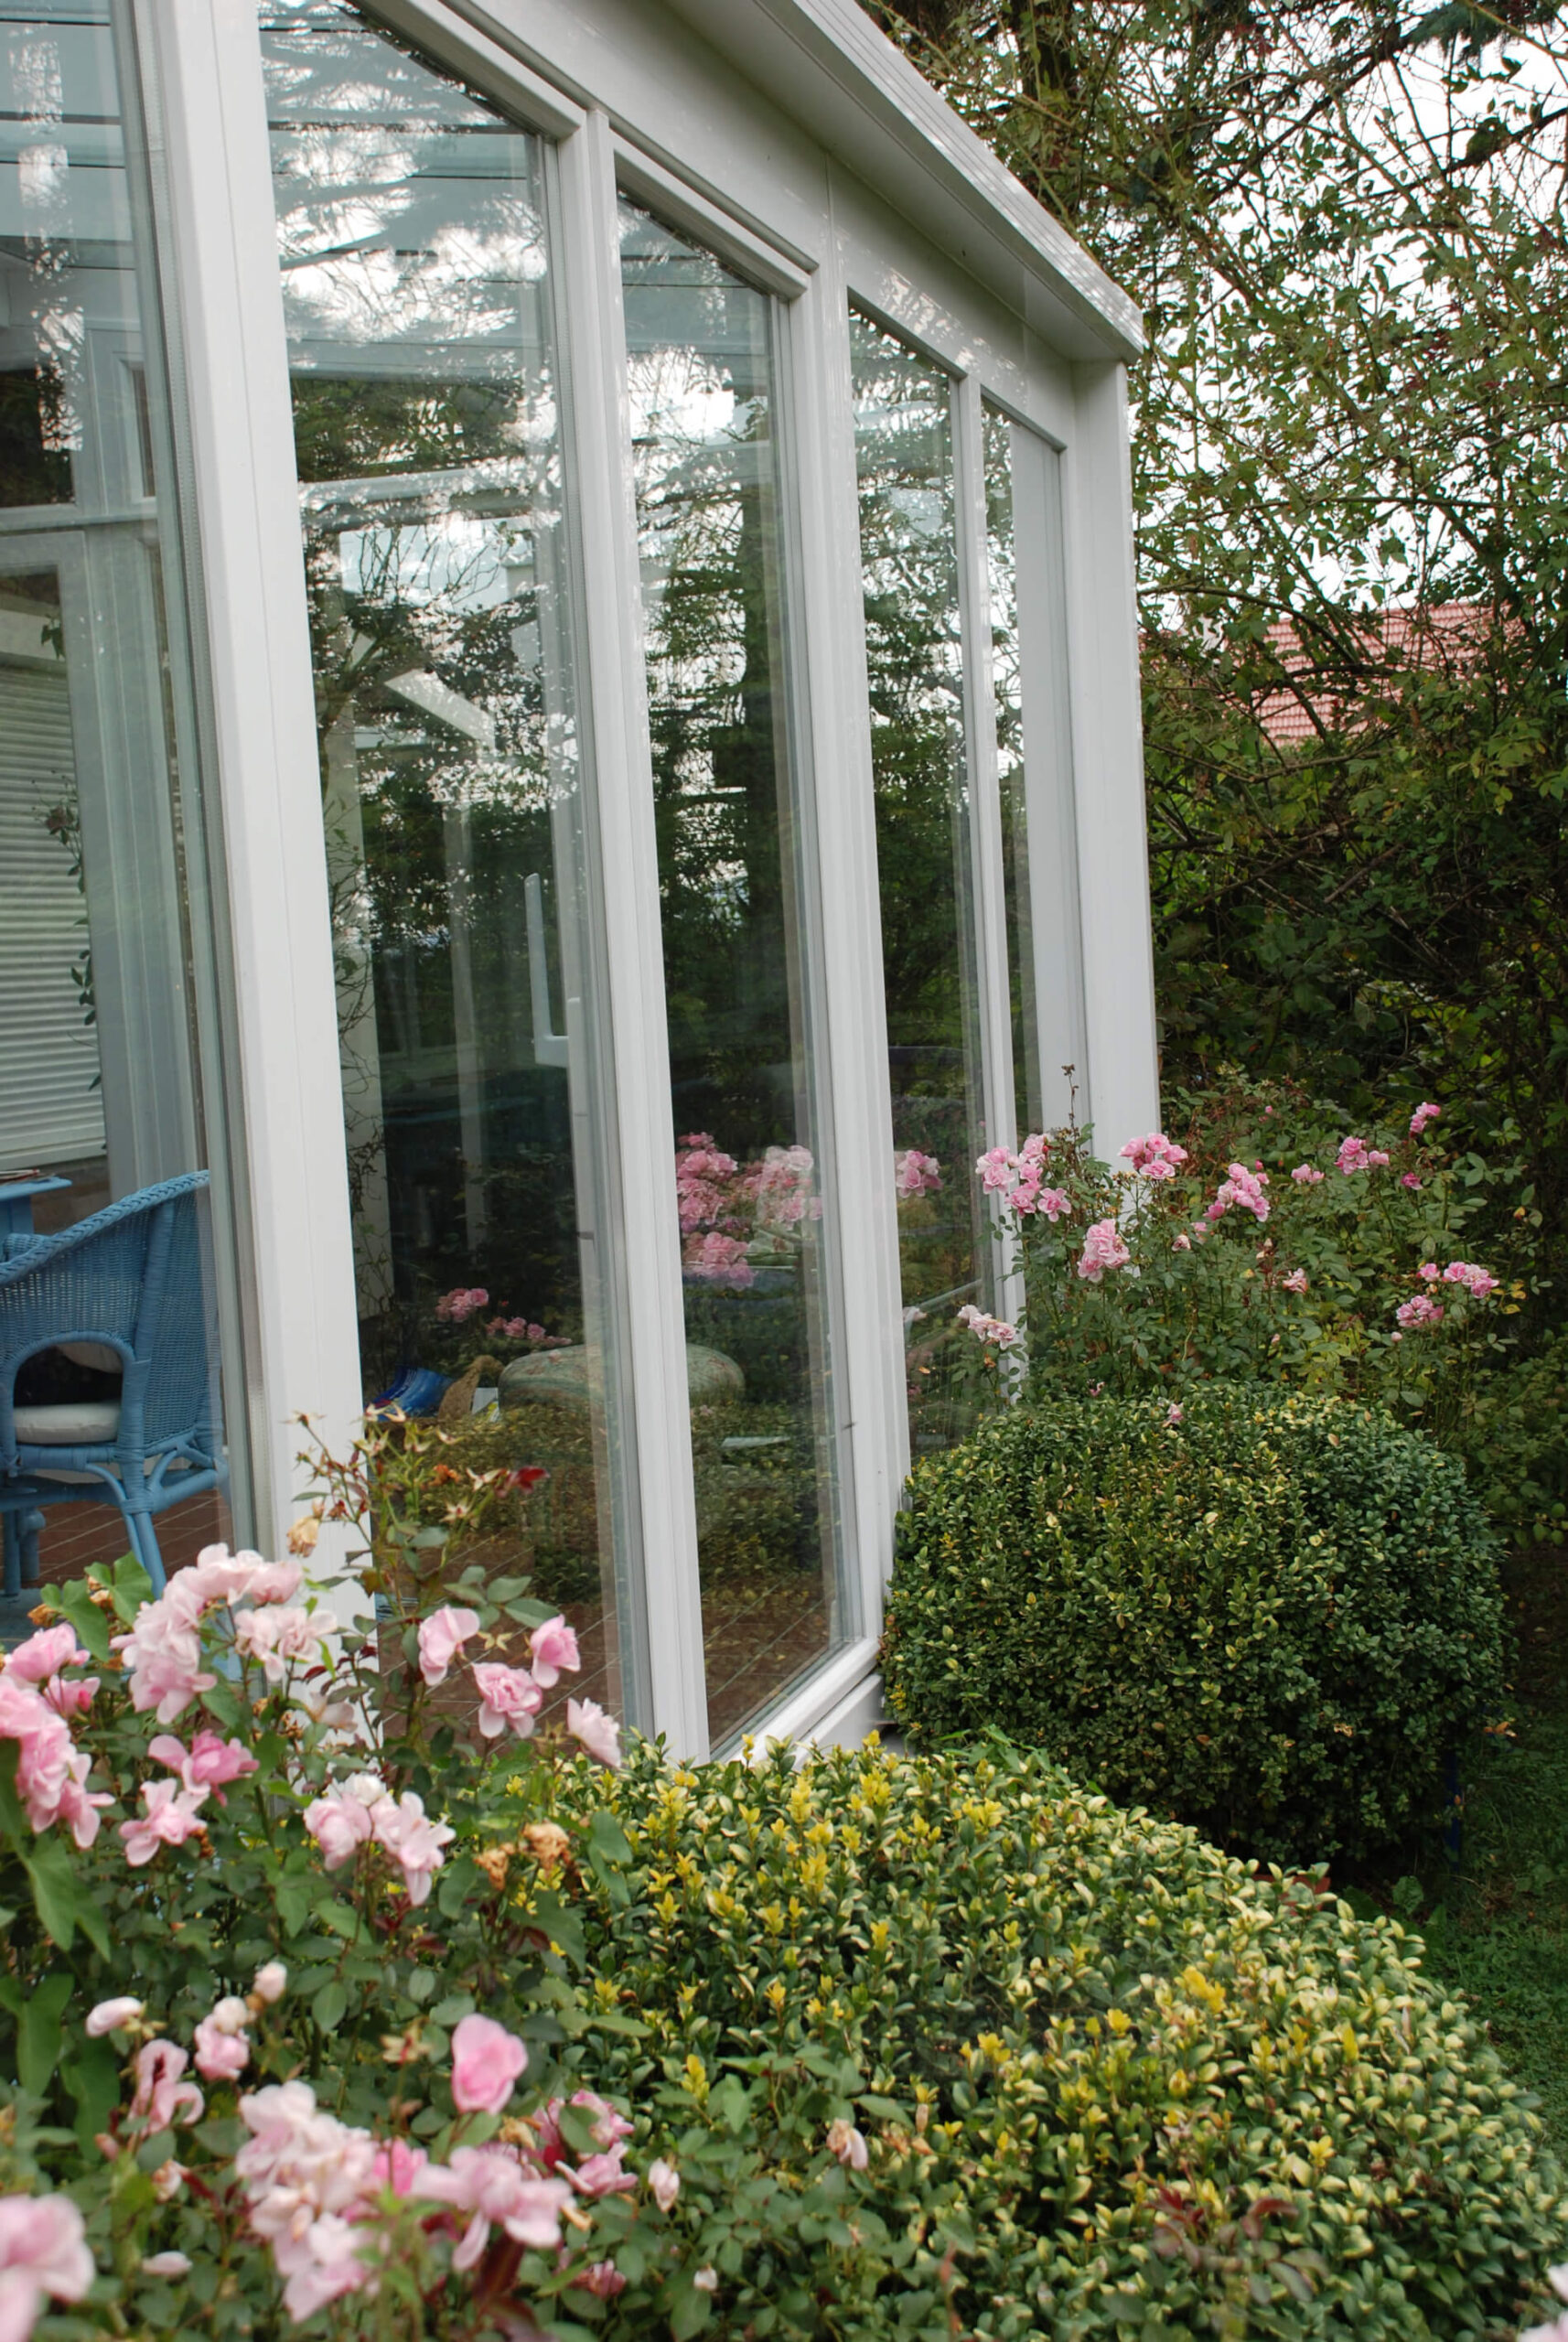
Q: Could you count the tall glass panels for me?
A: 5